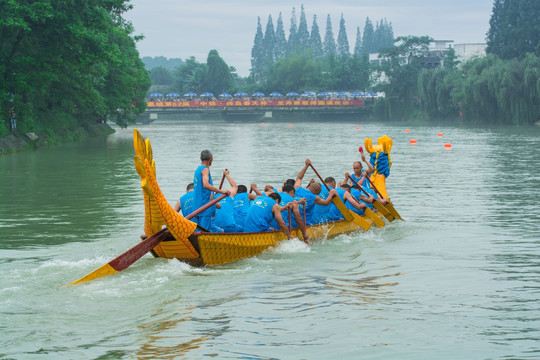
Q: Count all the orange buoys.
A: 7